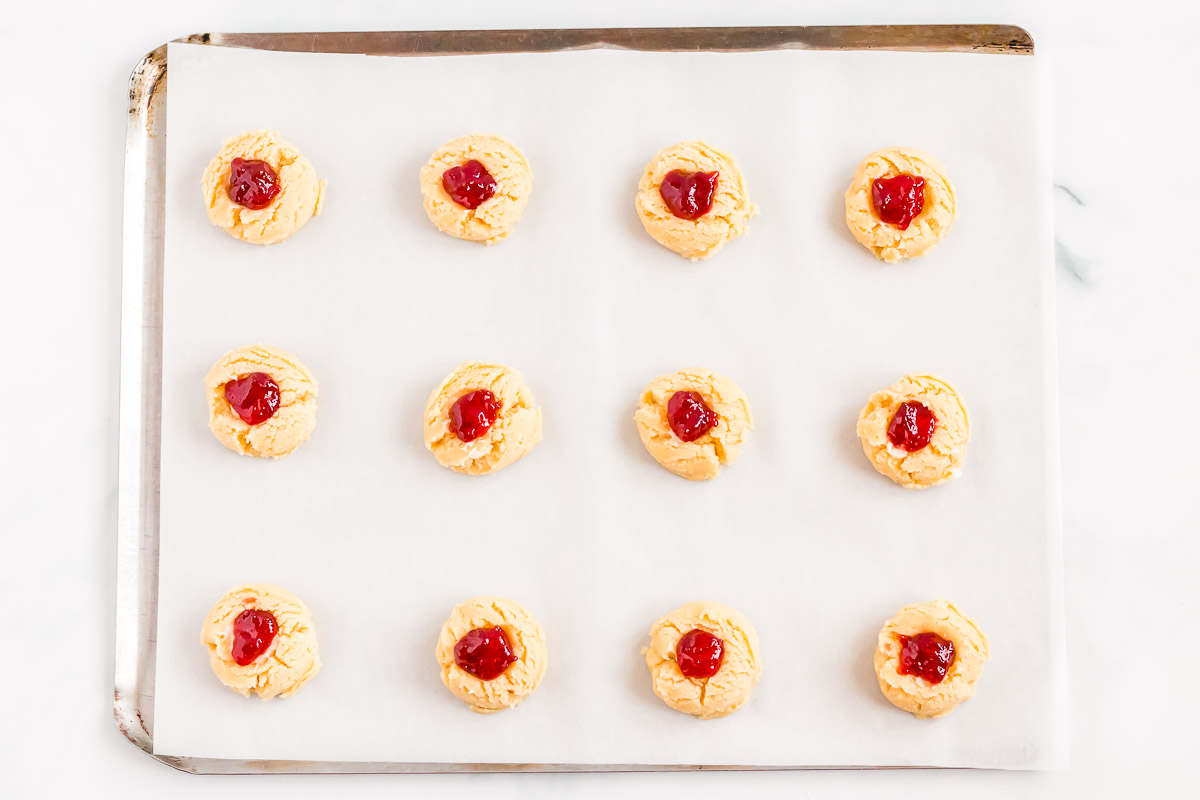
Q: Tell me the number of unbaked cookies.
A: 12